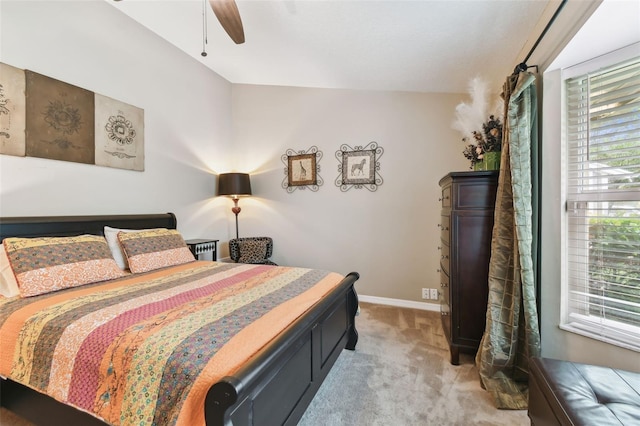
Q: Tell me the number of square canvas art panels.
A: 3